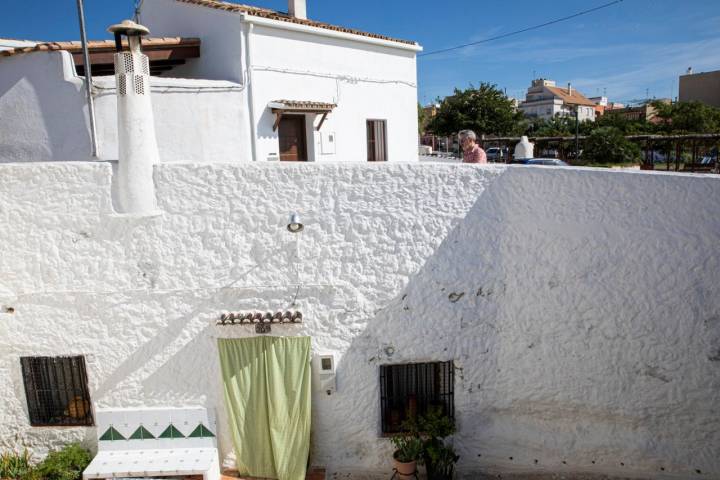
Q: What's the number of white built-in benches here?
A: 1